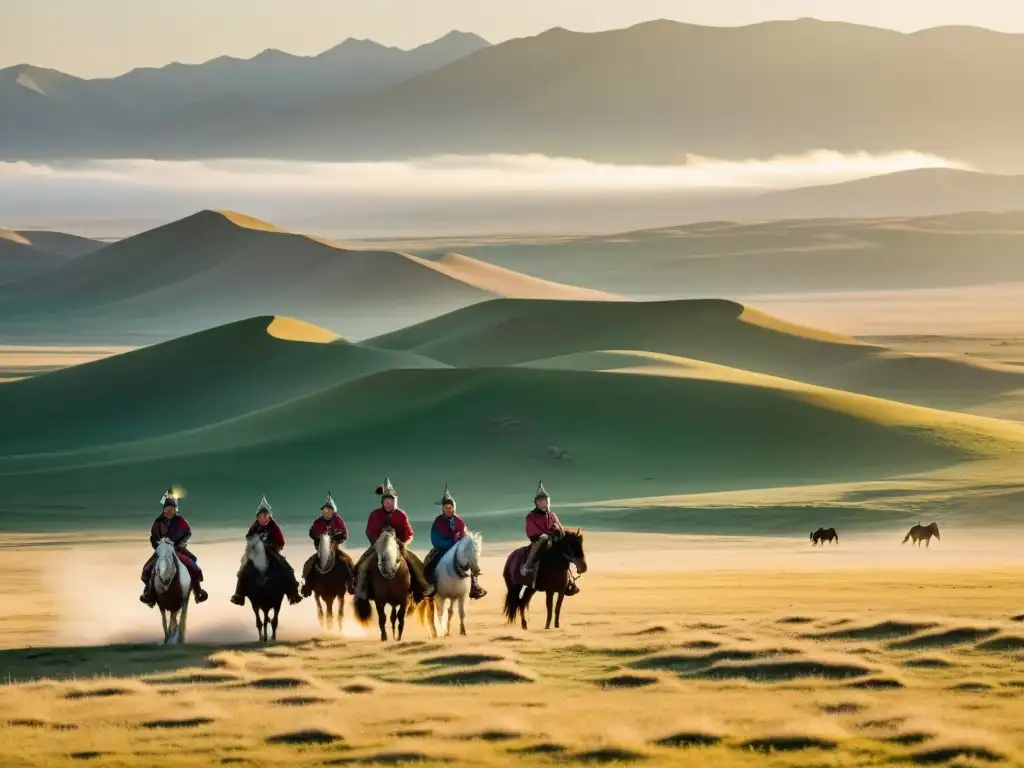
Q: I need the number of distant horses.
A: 2